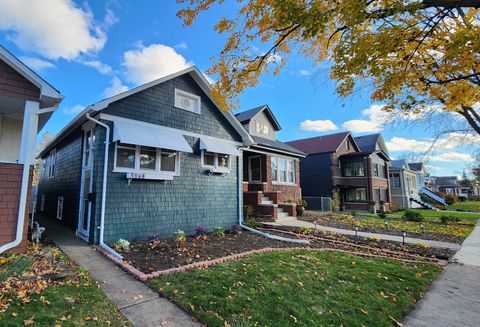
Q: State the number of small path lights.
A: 6